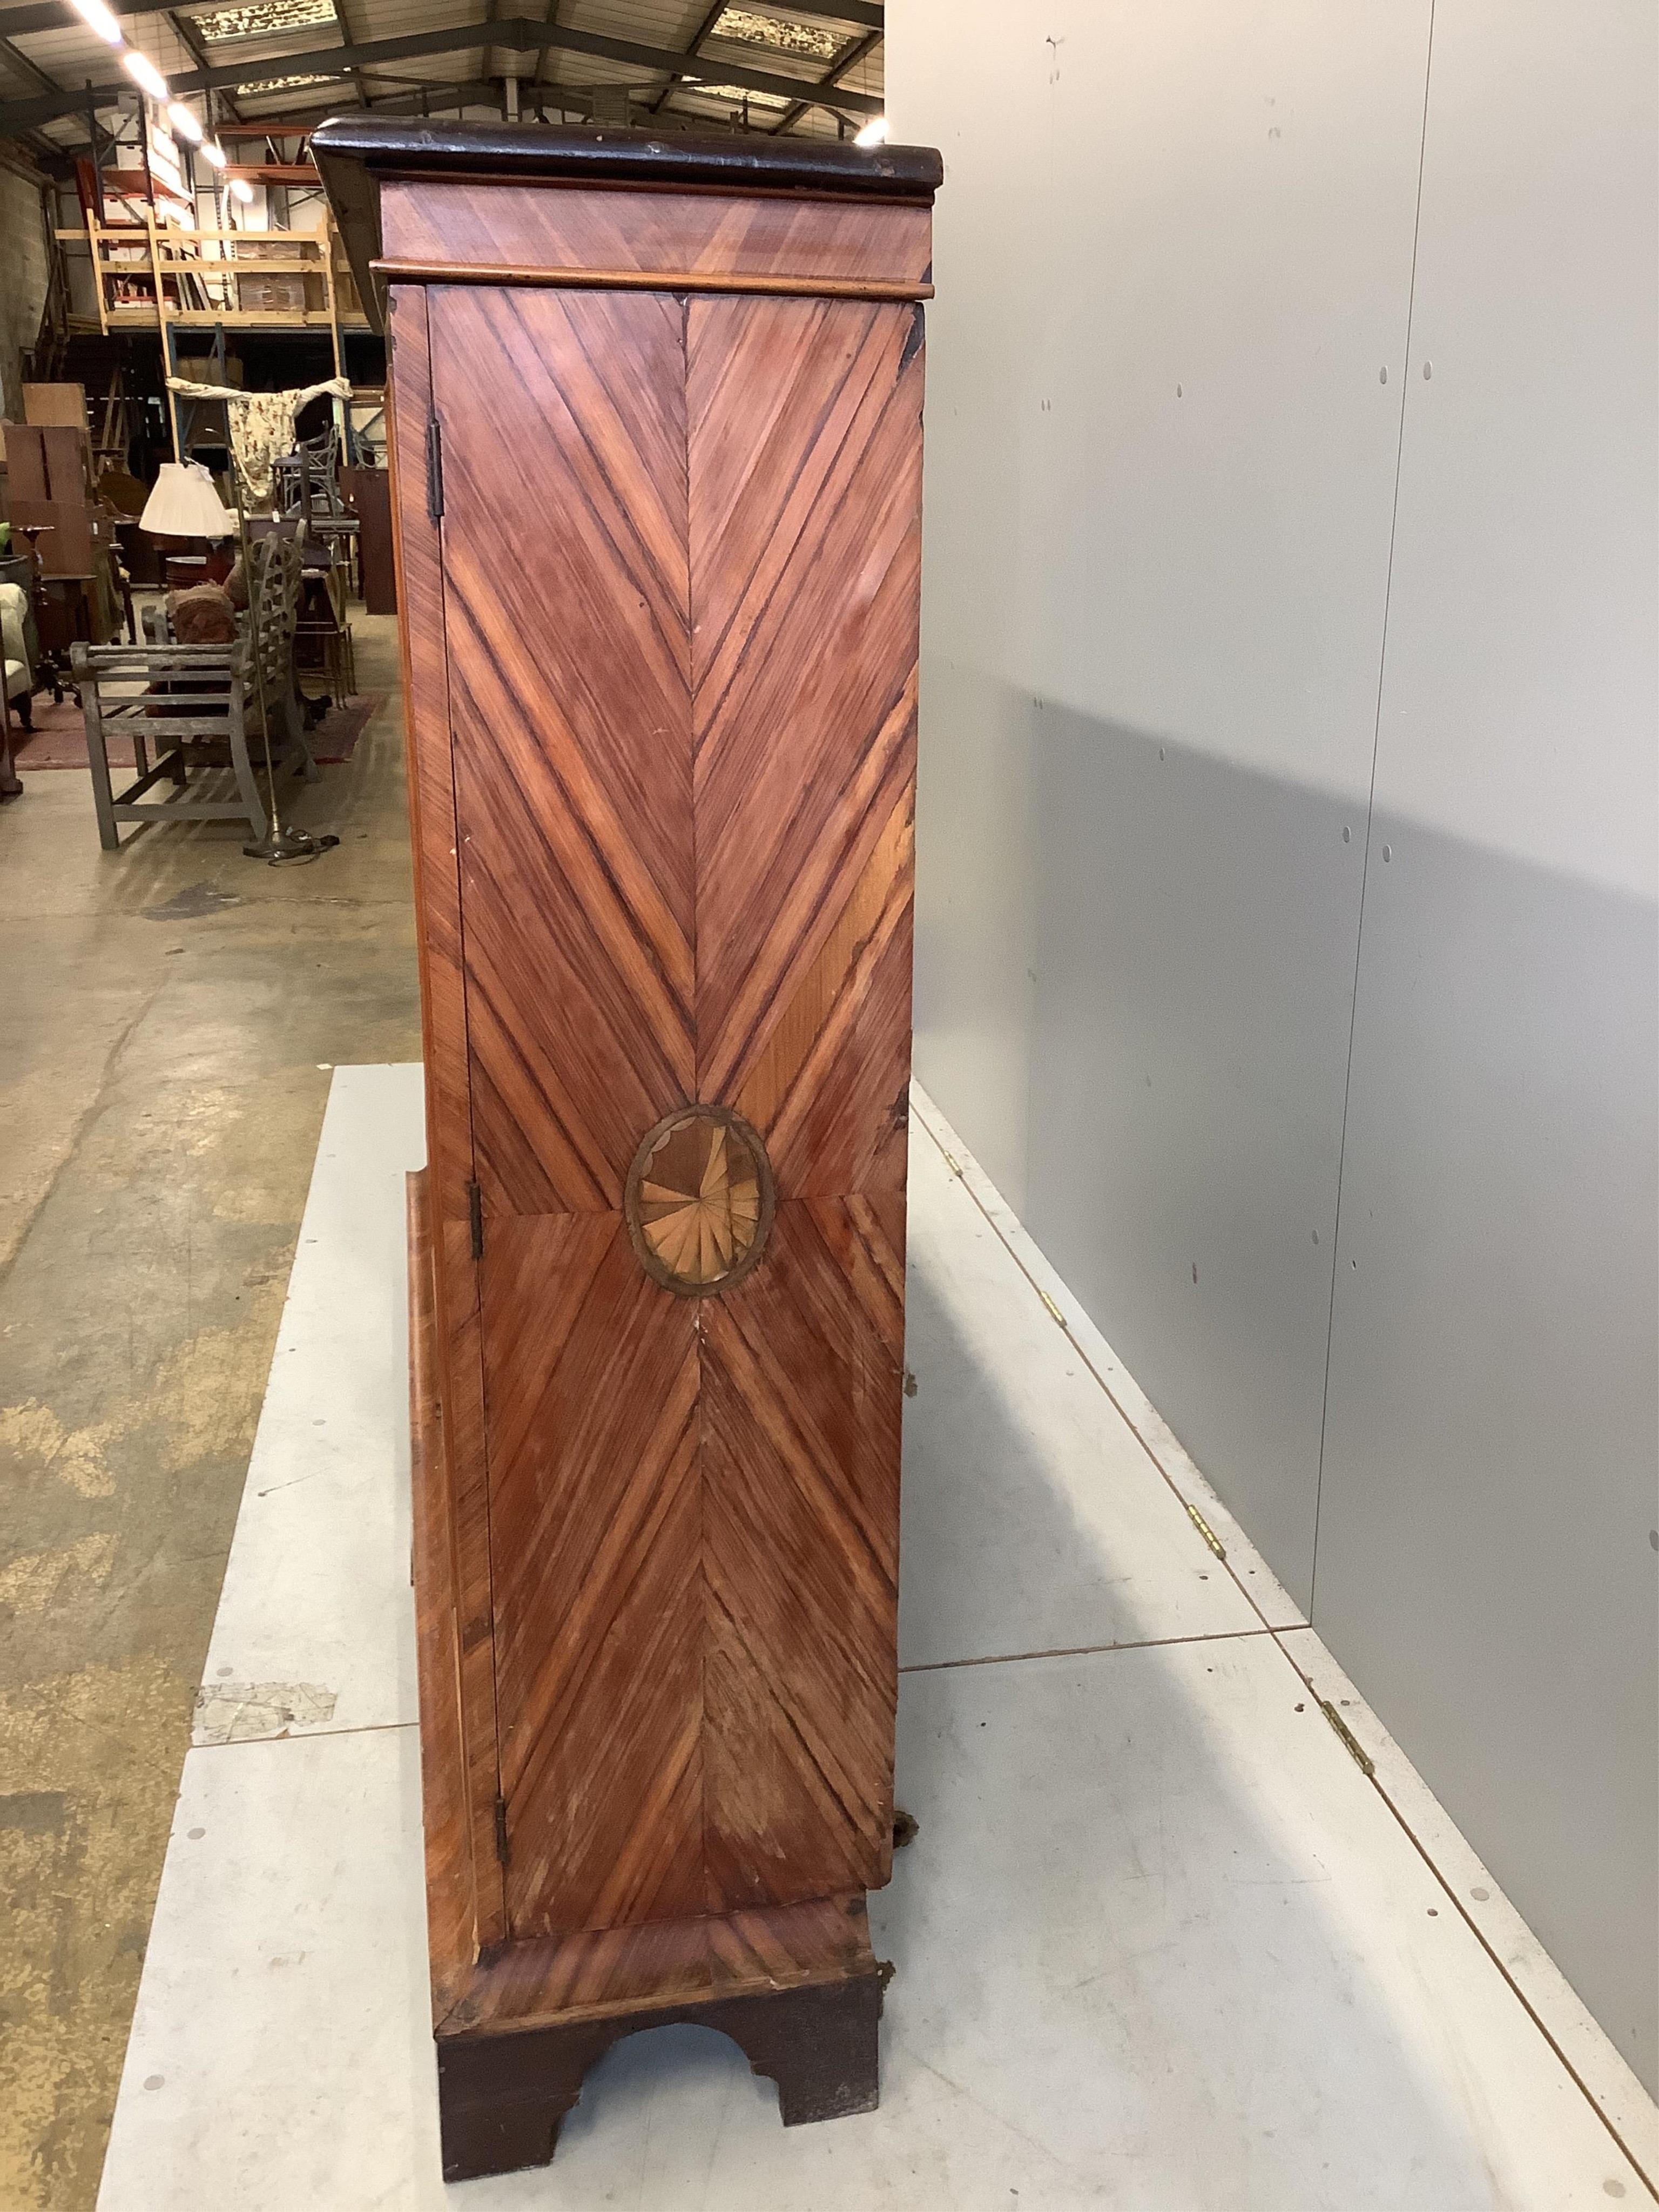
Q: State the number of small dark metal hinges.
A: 3